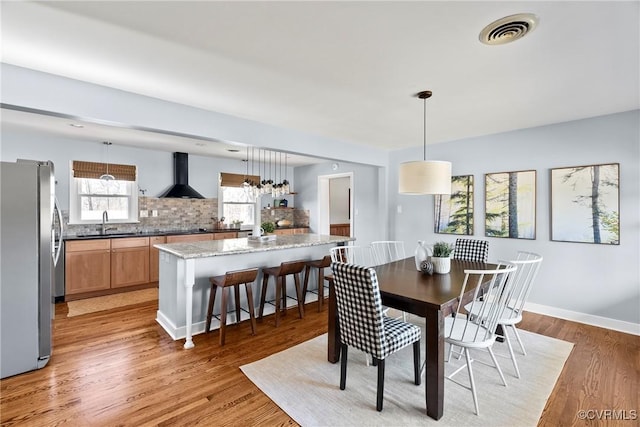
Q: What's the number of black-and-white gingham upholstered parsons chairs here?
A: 2